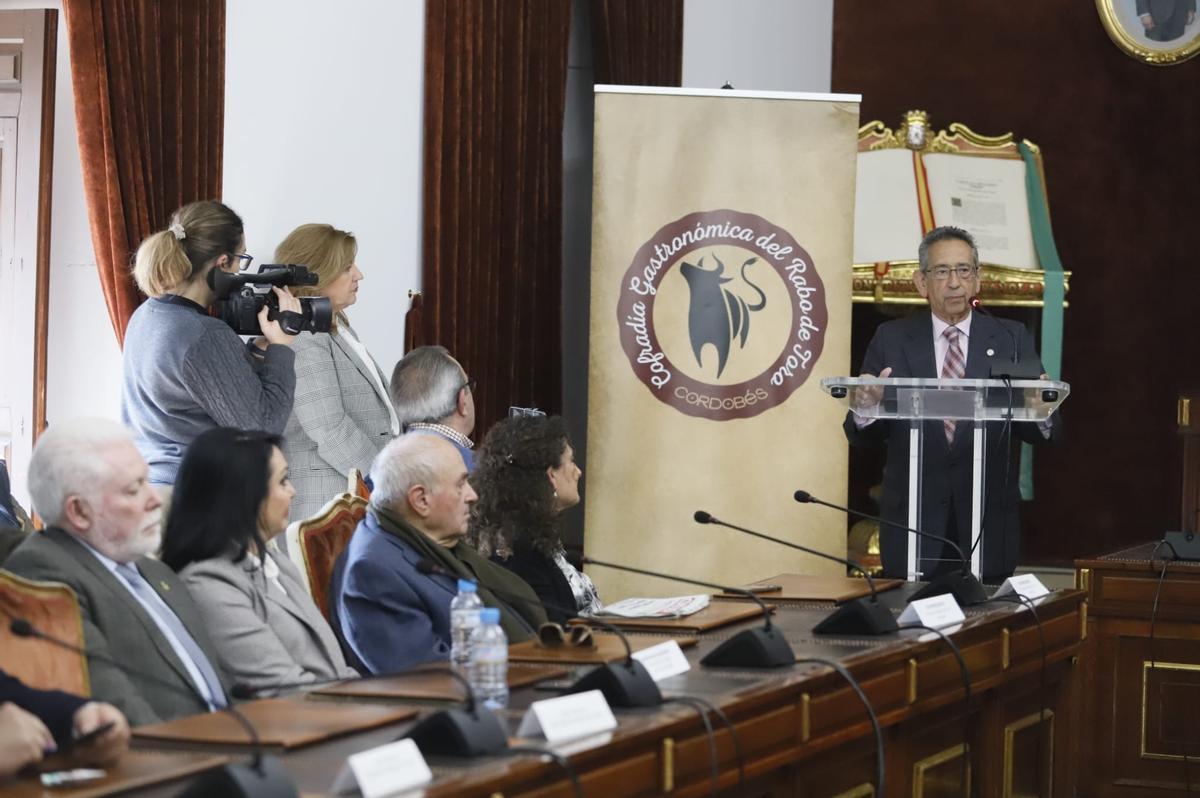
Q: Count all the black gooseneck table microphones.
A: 6